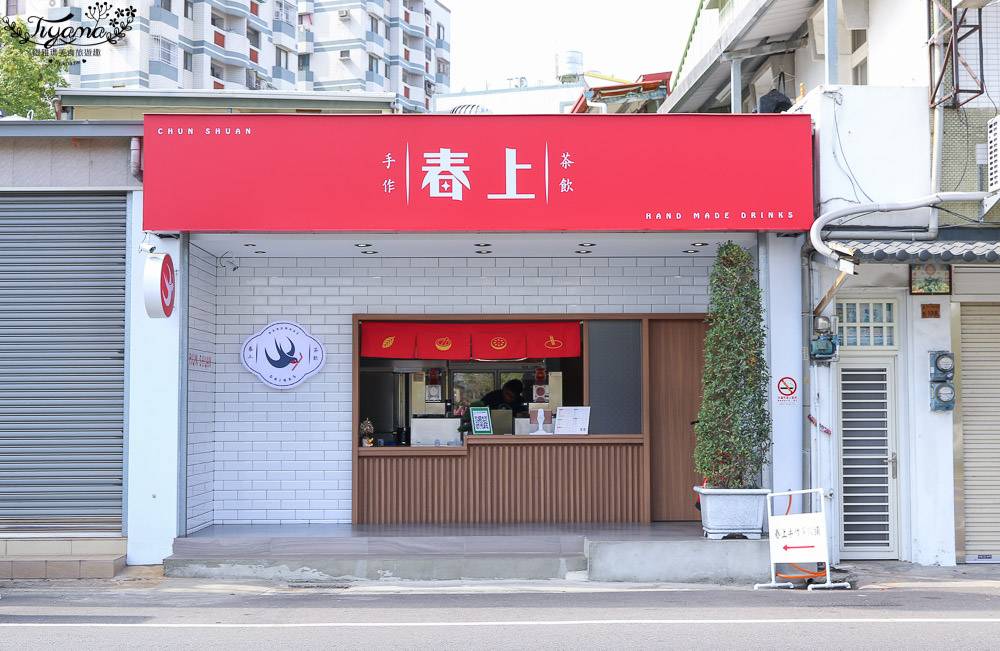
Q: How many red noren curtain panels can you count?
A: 4